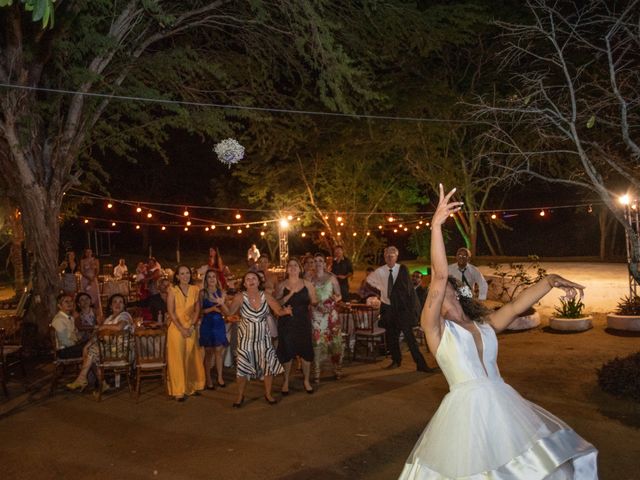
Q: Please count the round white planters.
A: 3